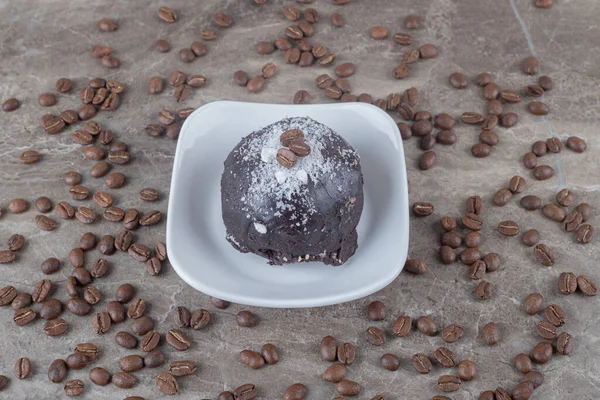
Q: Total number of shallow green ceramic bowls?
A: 0